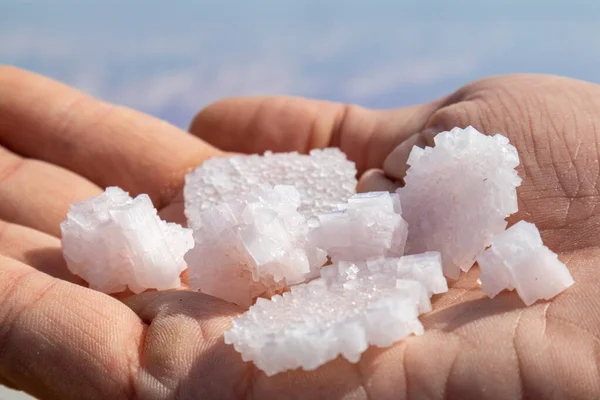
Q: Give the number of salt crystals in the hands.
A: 7